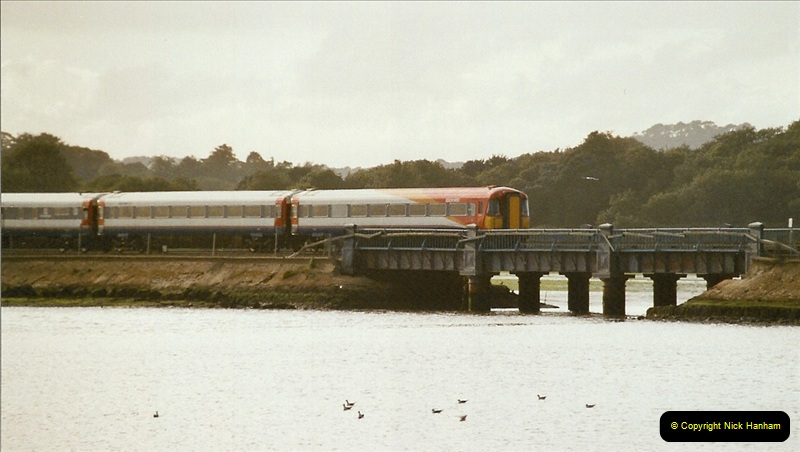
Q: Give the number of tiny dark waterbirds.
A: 9